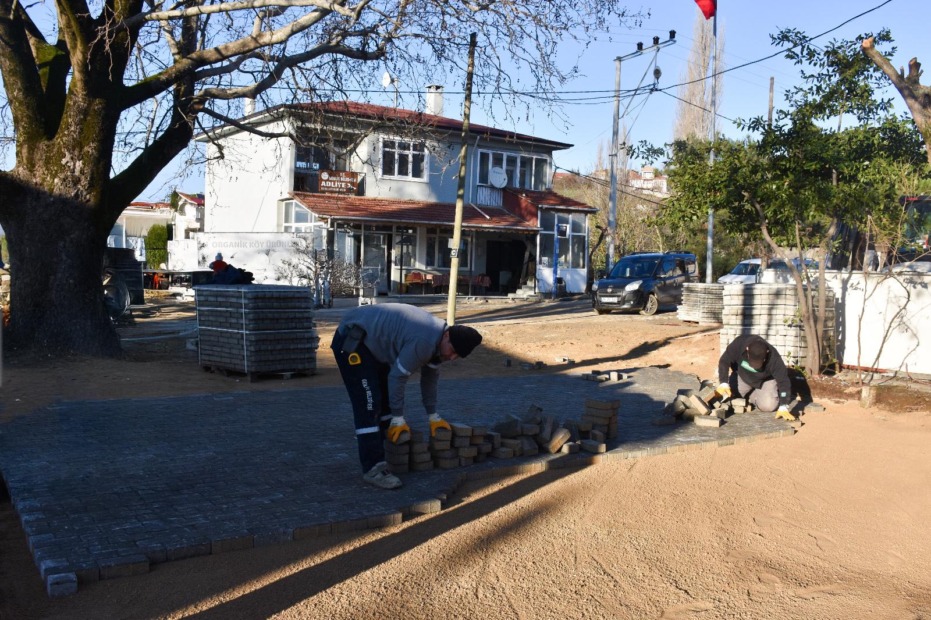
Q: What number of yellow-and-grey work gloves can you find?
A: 4